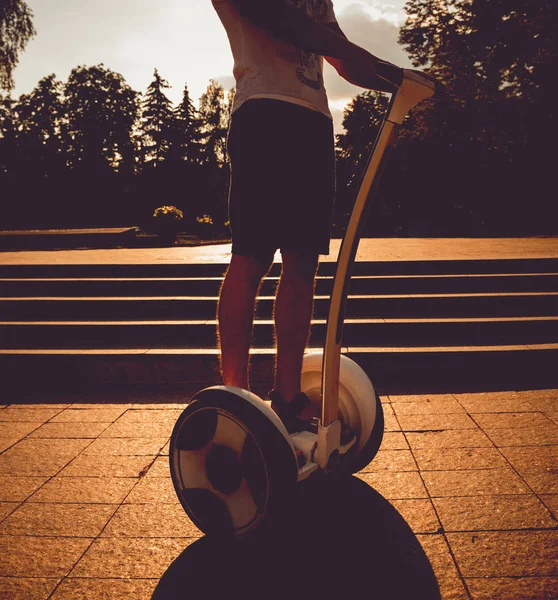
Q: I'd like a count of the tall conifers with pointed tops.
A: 2